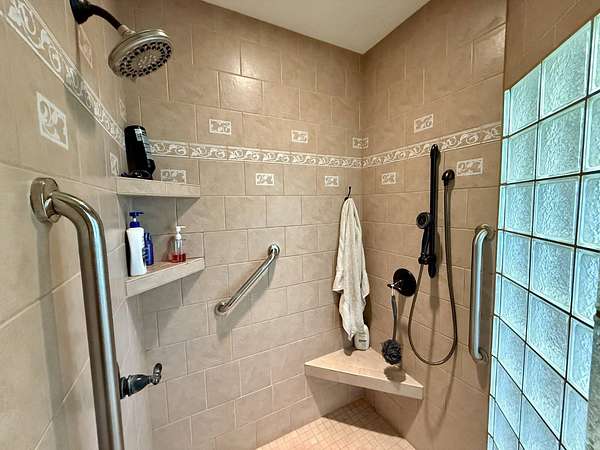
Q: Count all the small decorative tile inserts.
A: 13